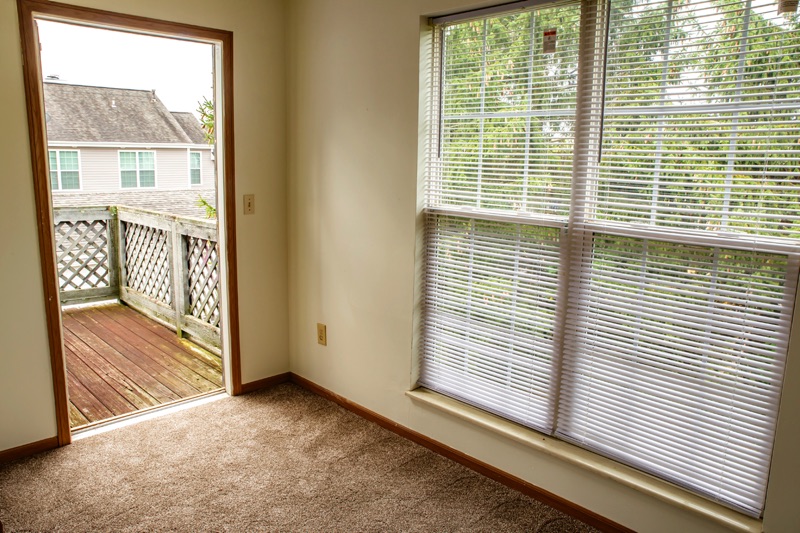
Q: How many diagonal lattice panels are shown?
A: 3